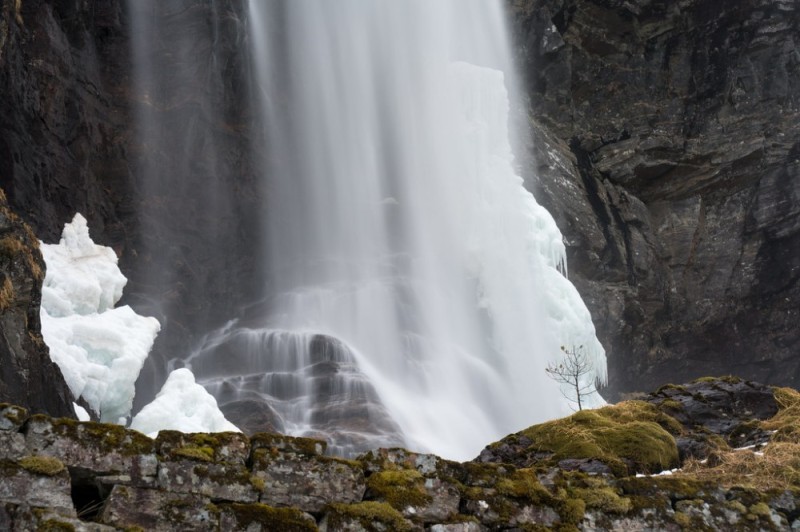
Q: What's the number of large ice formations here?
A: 3